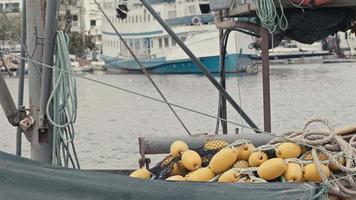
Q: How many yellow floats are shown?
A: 13